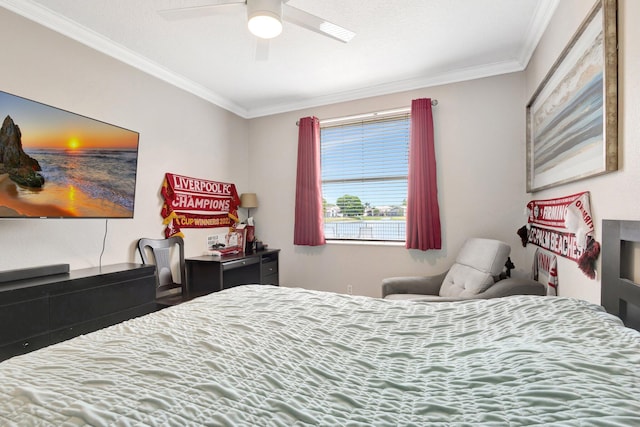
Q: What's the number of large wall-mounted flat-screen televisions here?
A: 1